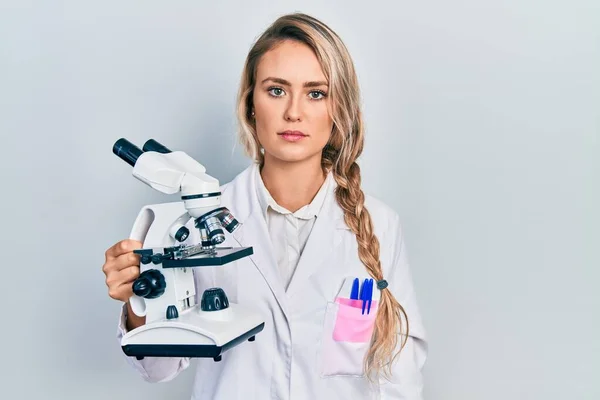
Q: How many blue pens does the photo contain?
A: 3